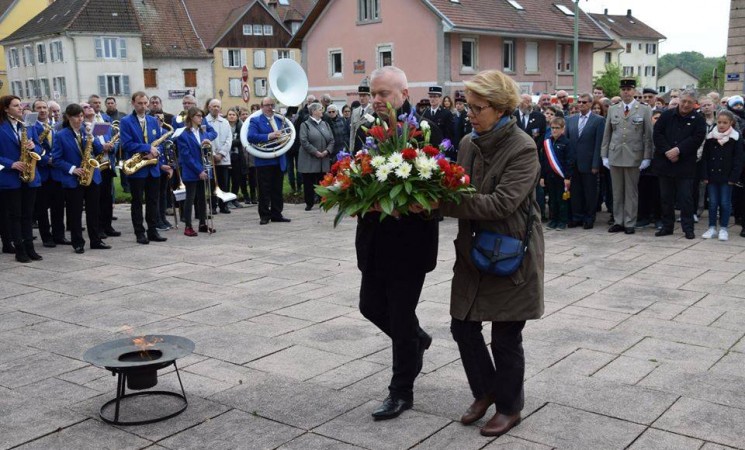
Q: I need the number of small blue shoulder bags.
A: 1